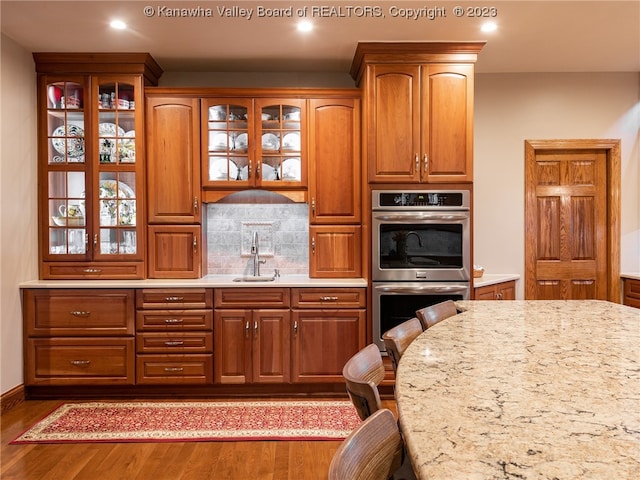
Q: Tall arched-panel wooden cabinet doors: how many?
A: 4